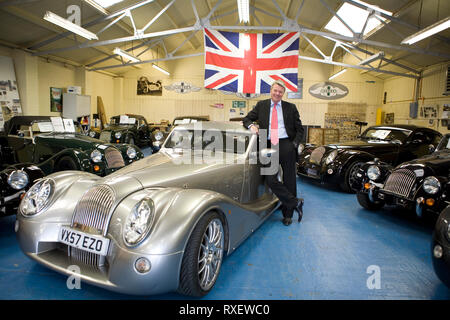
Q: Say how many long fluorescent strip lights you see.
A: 7